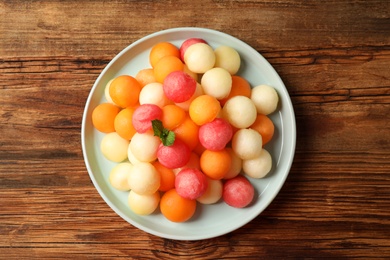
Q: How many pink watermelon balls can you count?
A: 7